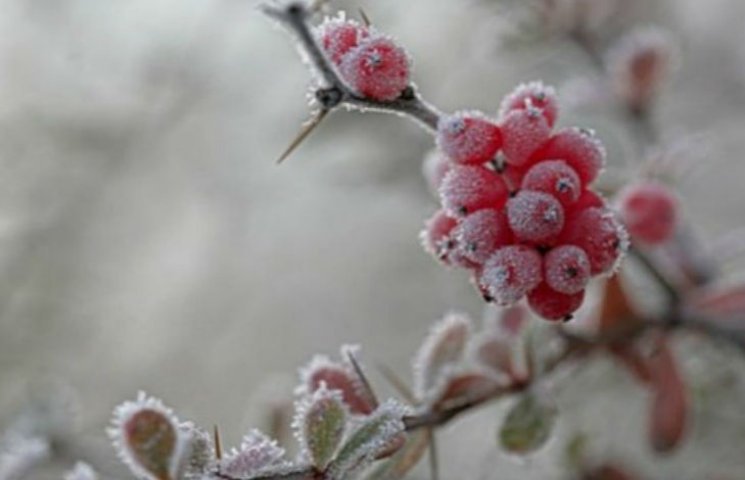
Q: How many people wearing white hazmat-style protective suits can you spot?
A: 0